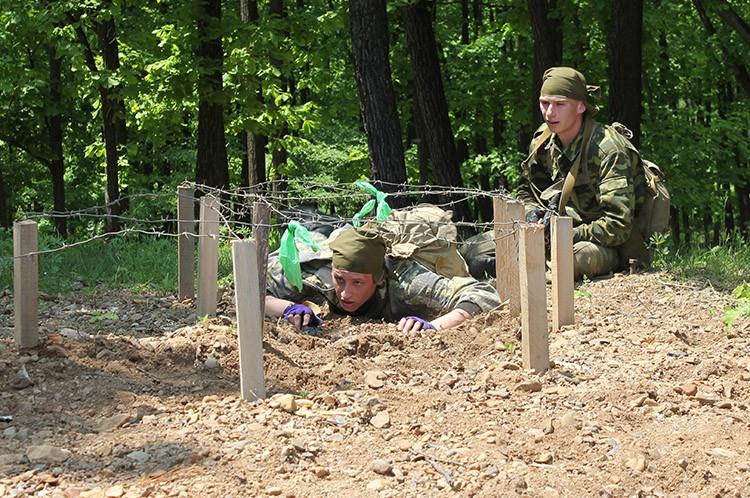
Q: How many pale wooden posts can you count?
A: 9